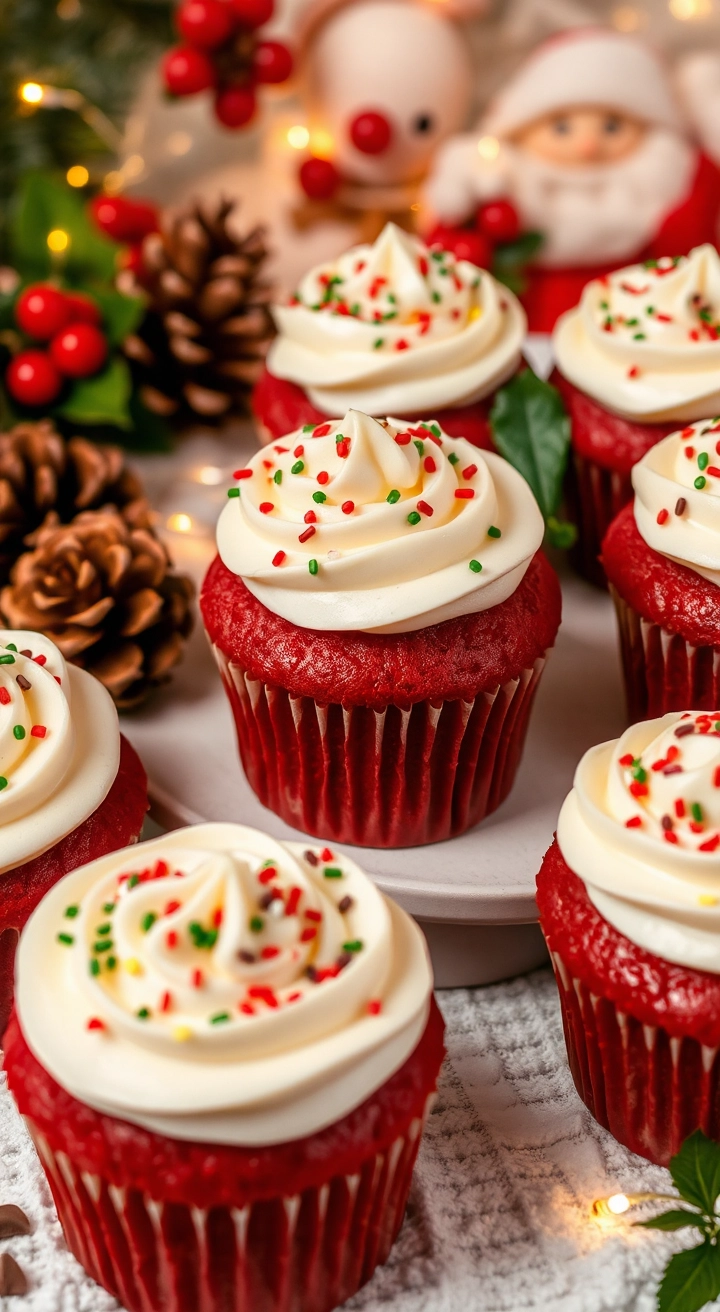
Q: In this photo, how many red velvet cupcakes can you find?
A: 7